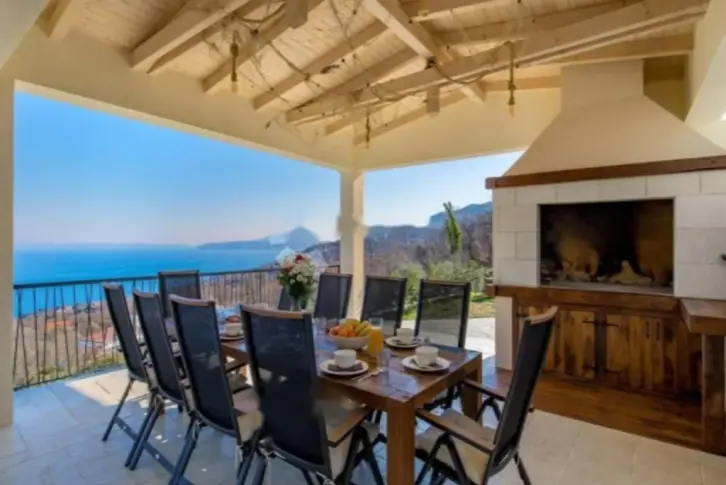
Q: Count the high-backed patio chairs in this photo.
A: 10